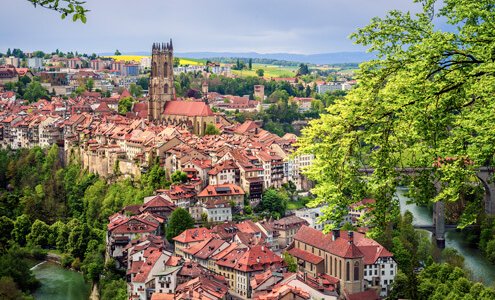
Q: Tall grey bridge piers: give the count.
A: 2